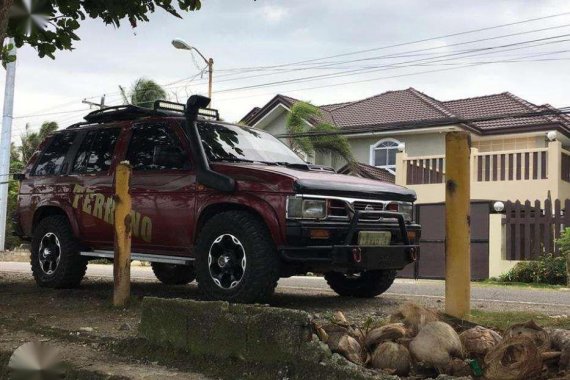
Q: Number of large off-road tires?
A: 4